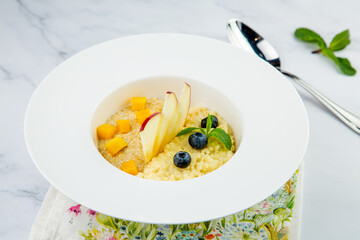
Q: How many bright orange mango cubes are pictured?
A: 6